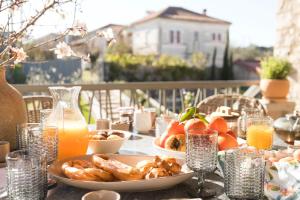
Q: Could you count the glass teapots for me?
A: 0